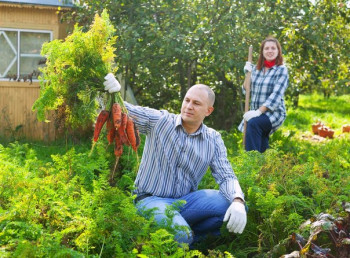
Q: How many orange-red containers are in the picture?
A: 3